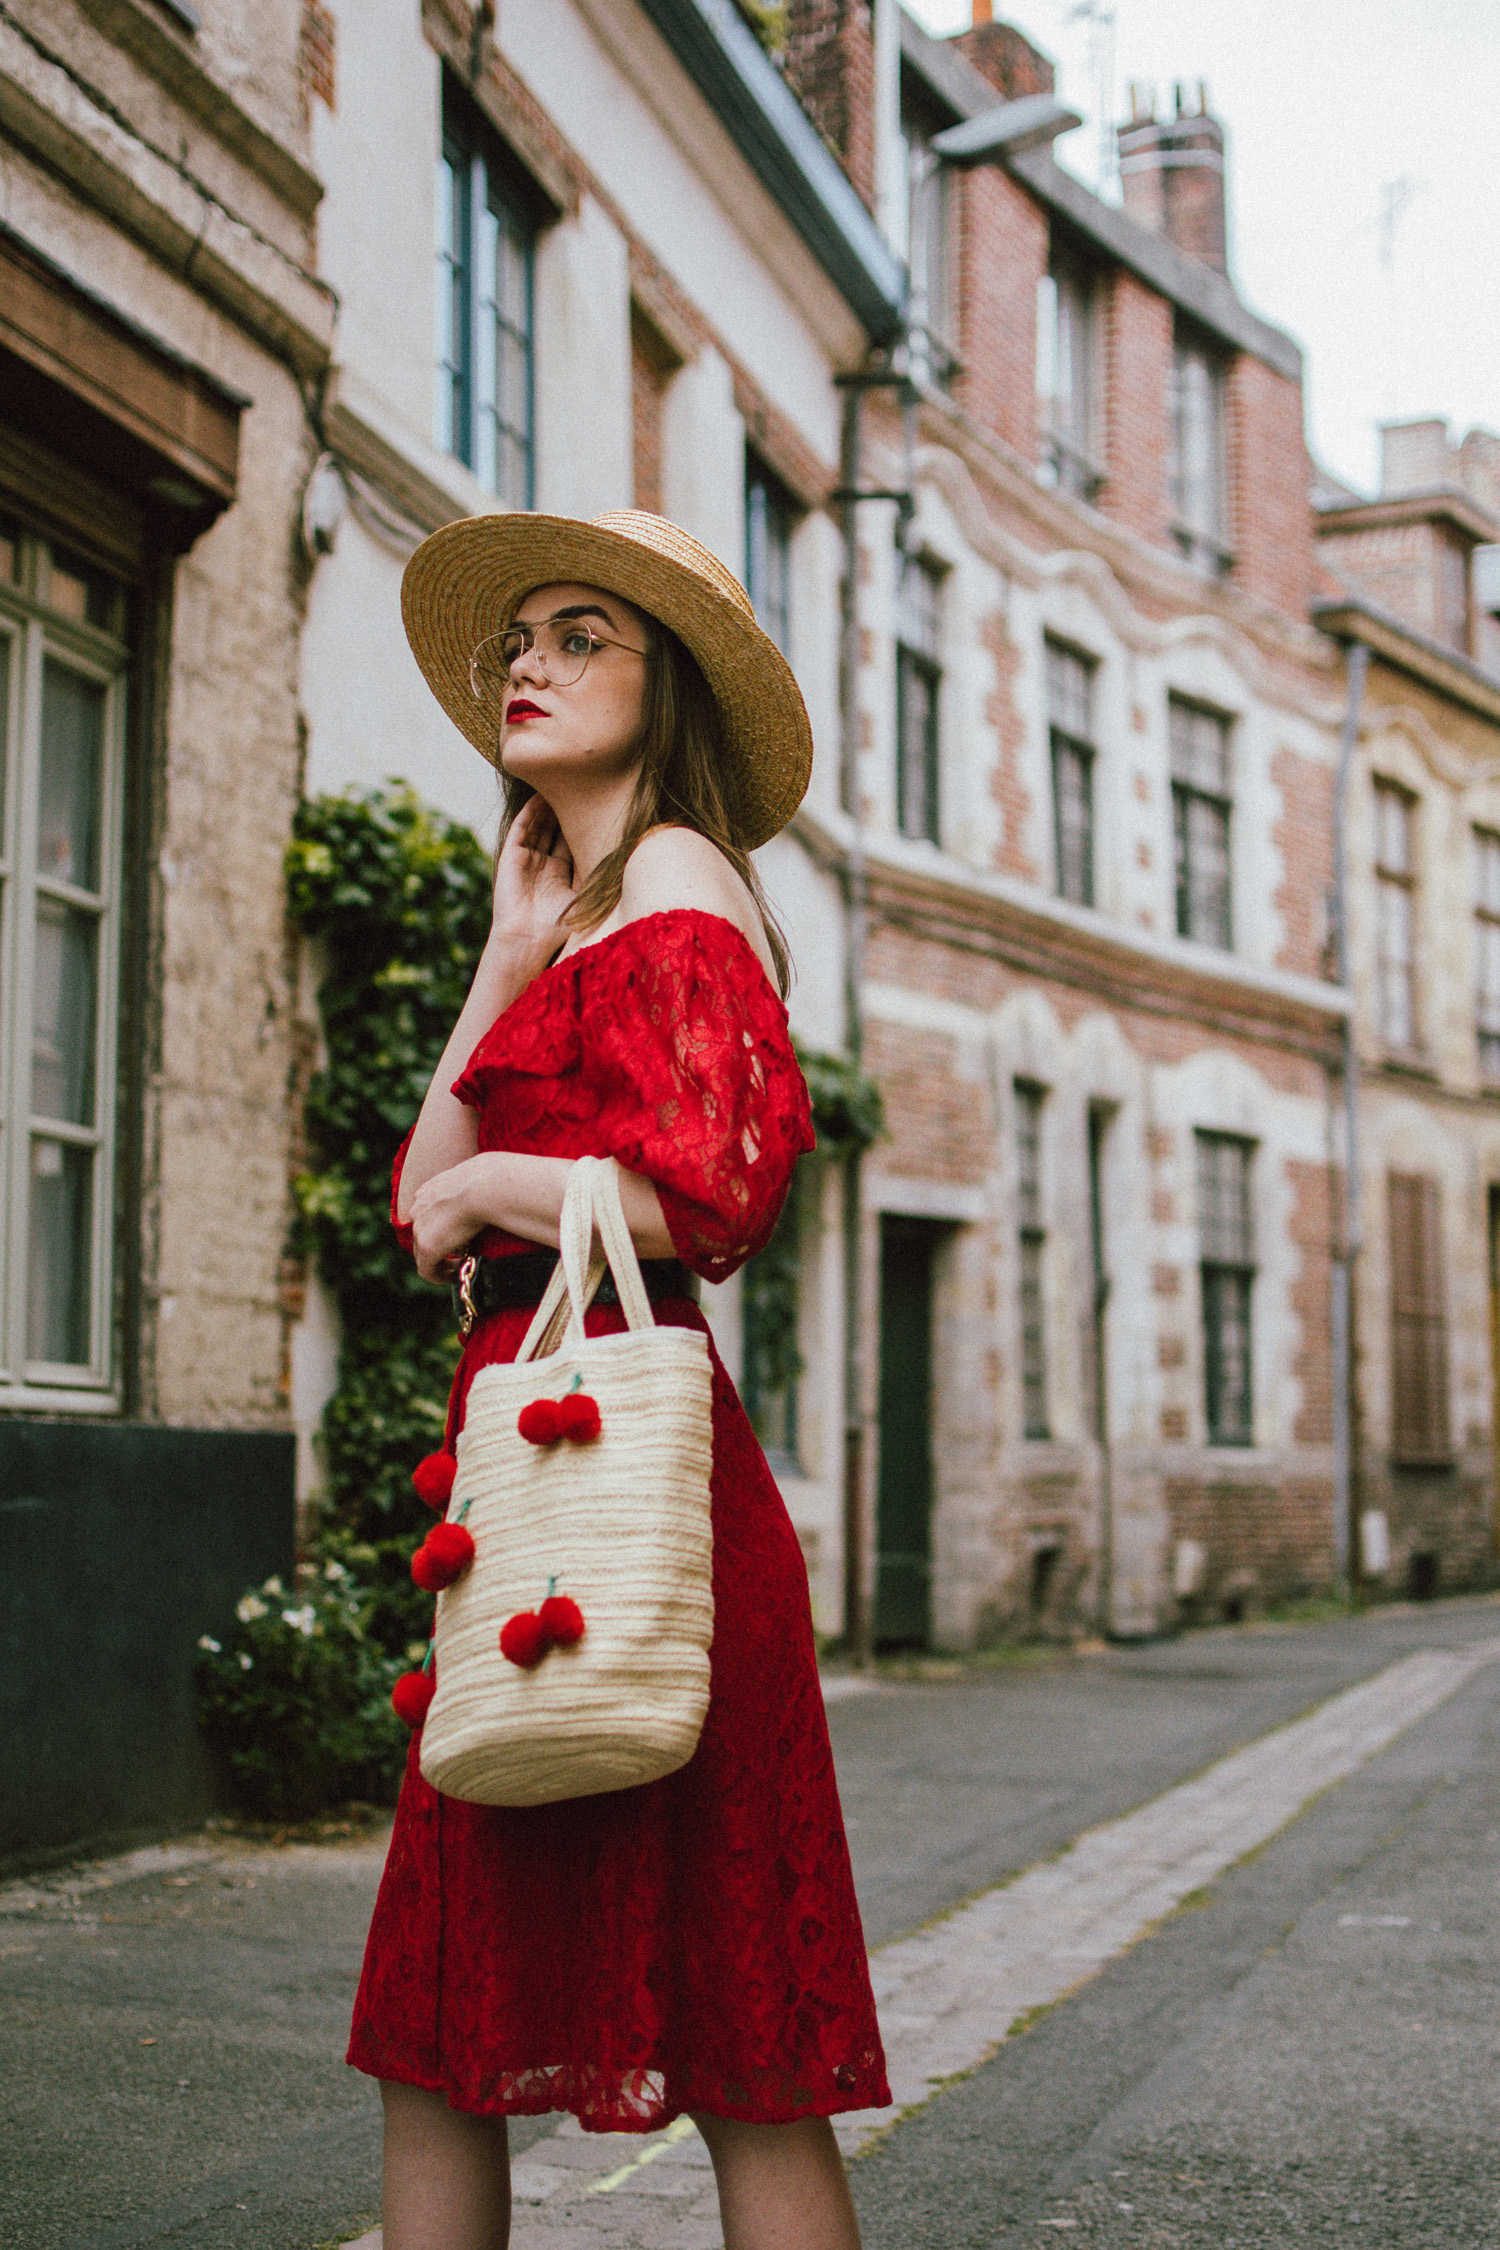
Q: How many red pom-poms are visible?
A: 8